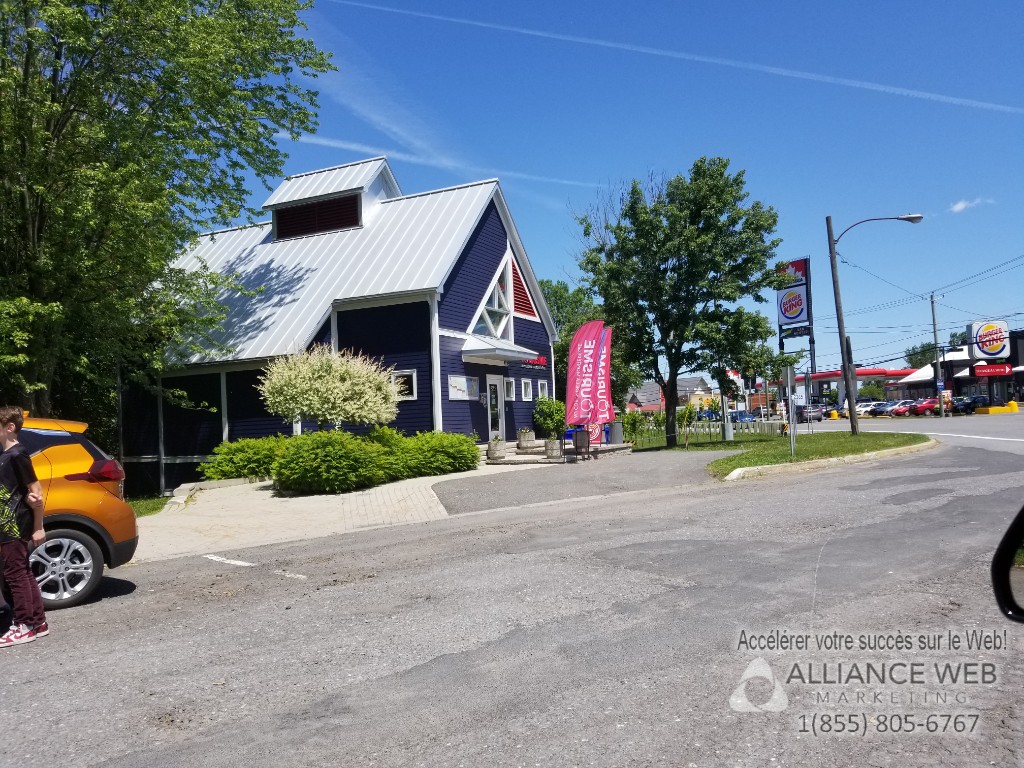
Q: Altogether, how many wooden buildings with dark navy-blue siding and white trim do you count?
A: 1